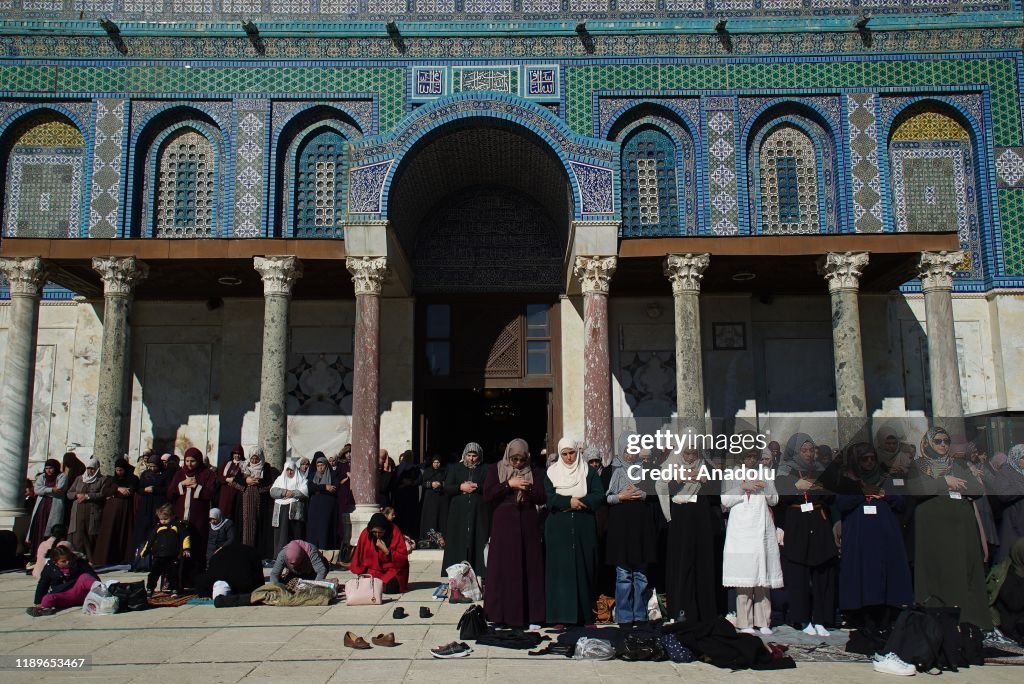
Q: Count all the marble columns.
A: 8